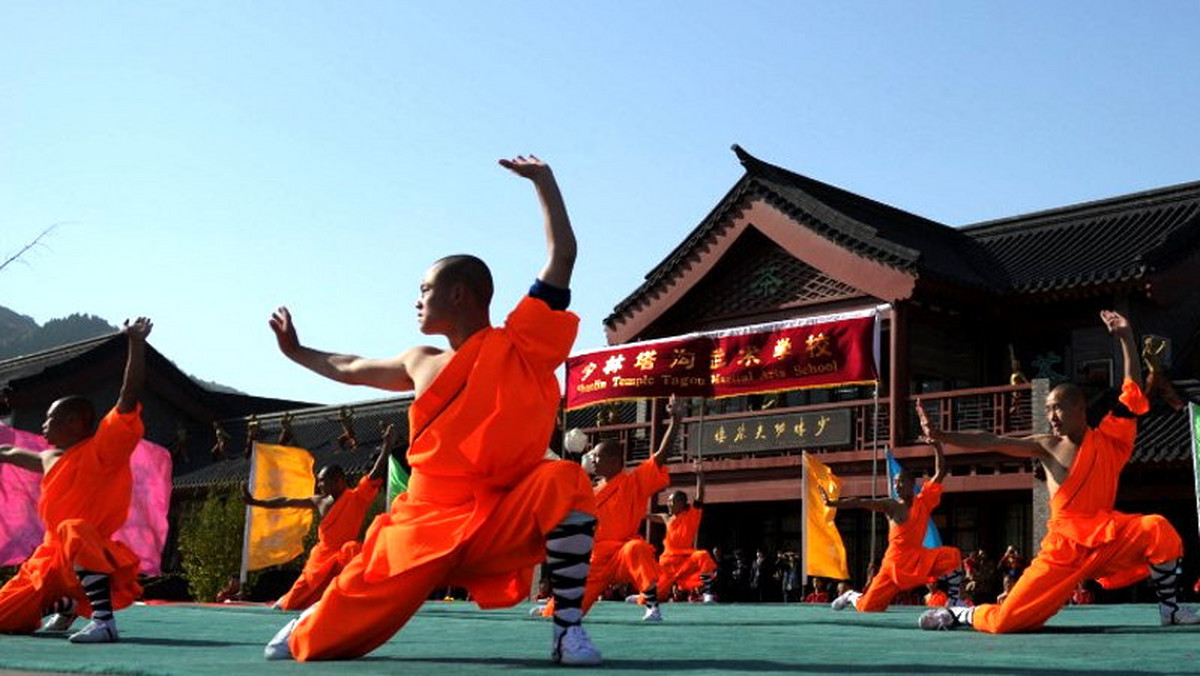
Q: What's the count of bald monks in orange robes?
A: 7